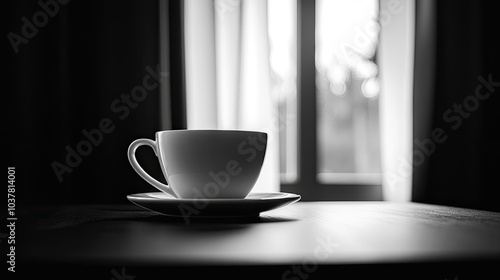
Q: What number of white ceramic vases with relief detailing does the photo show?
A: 0